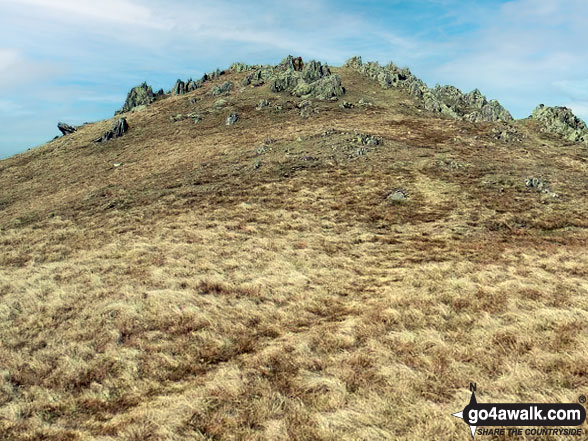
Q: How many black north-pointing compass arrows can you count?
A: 1